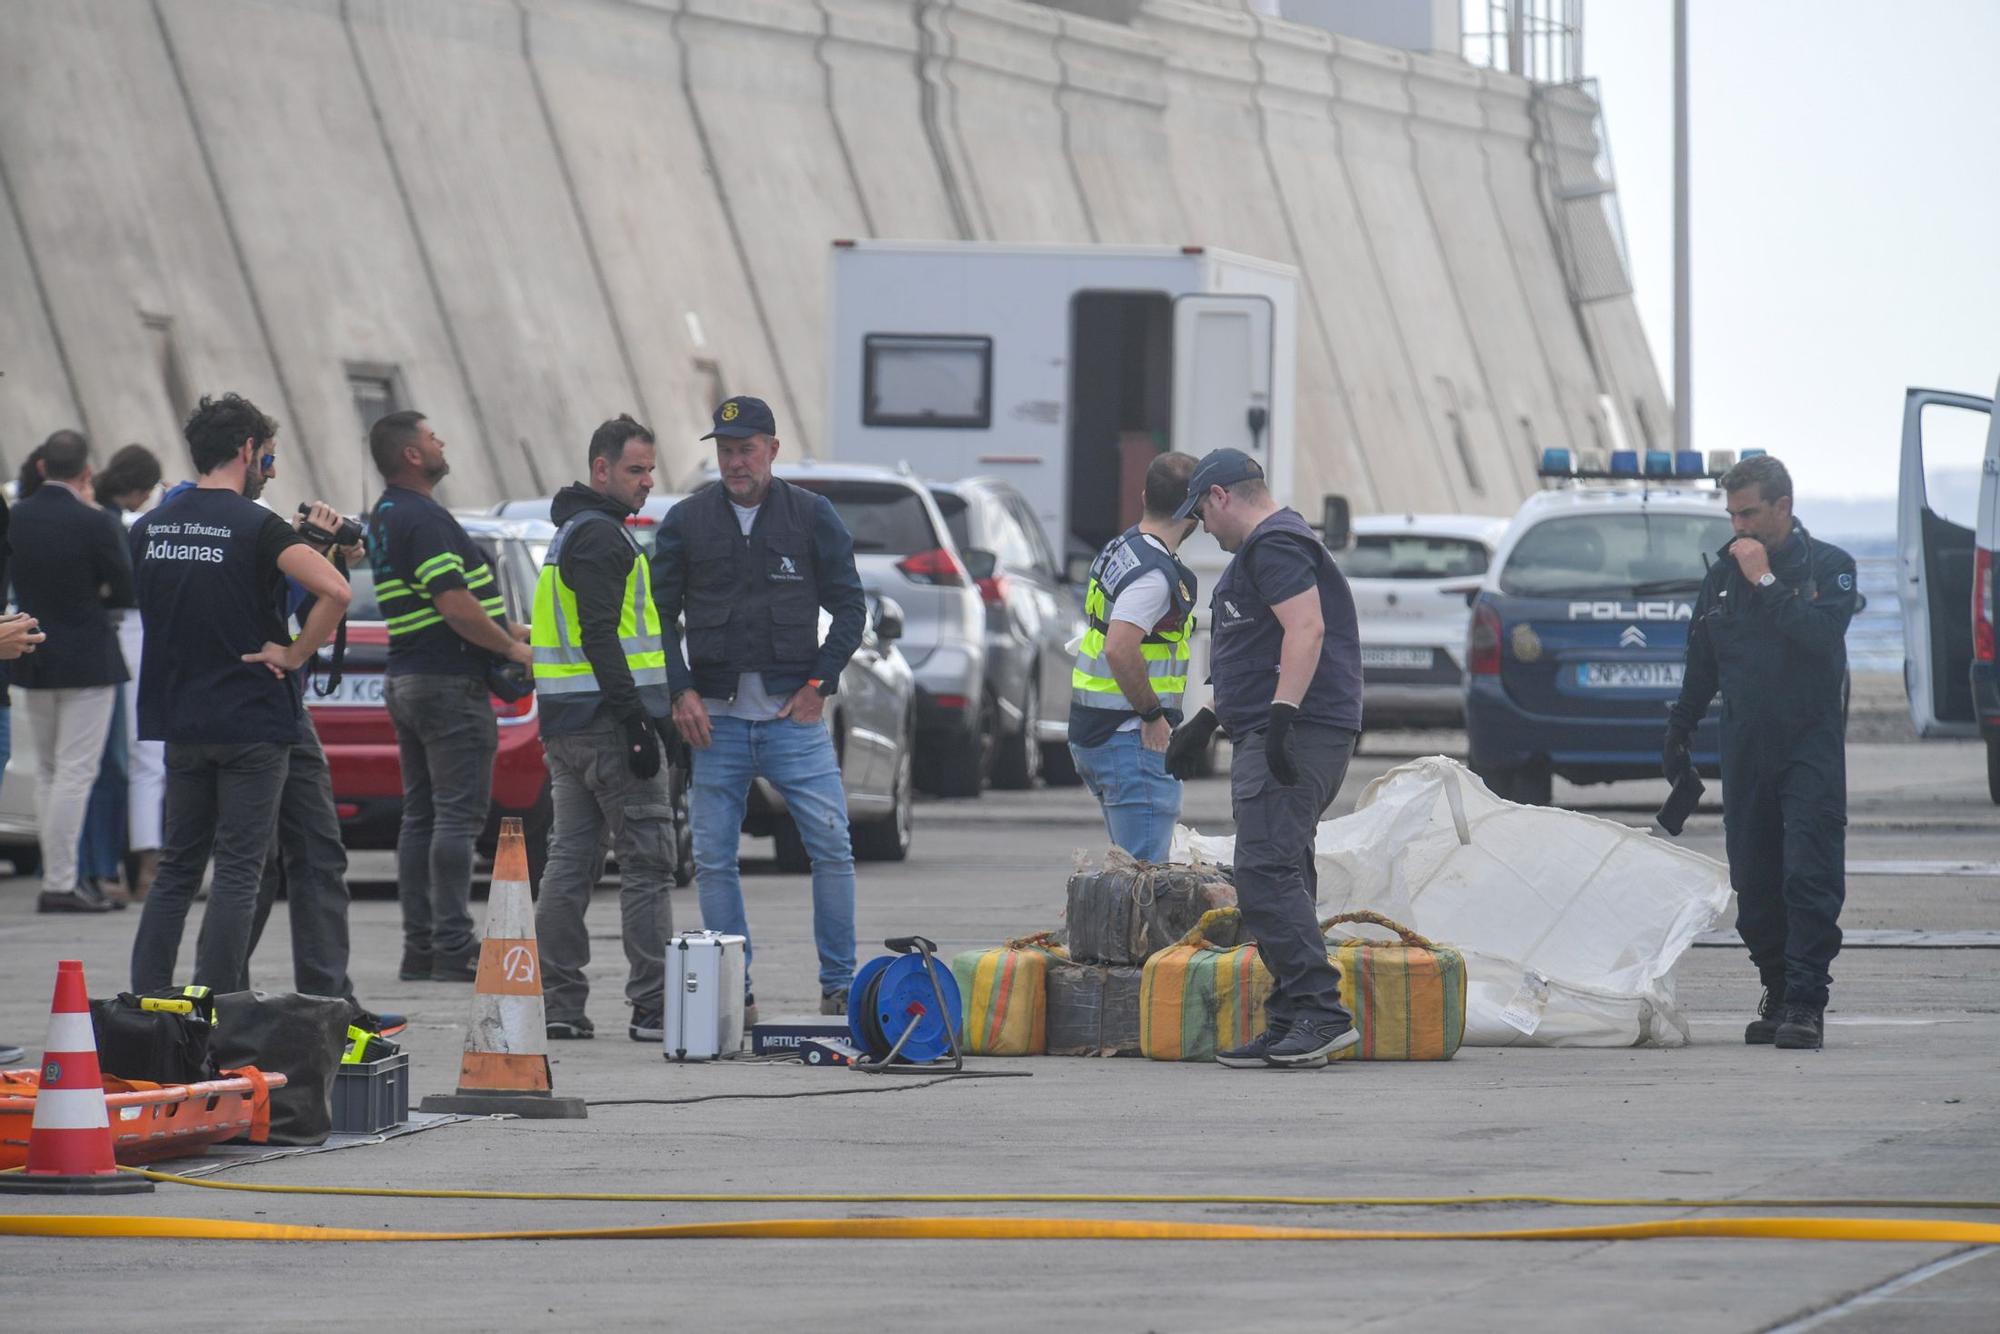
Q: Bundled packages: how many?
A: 5